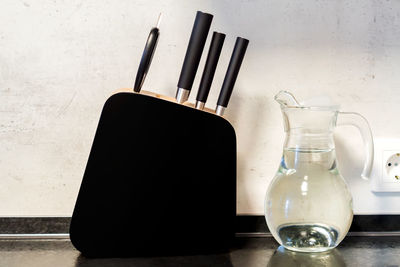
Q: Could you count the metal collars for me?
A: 3